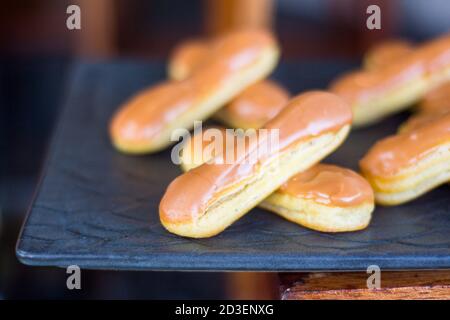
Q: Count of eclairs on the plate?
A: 8